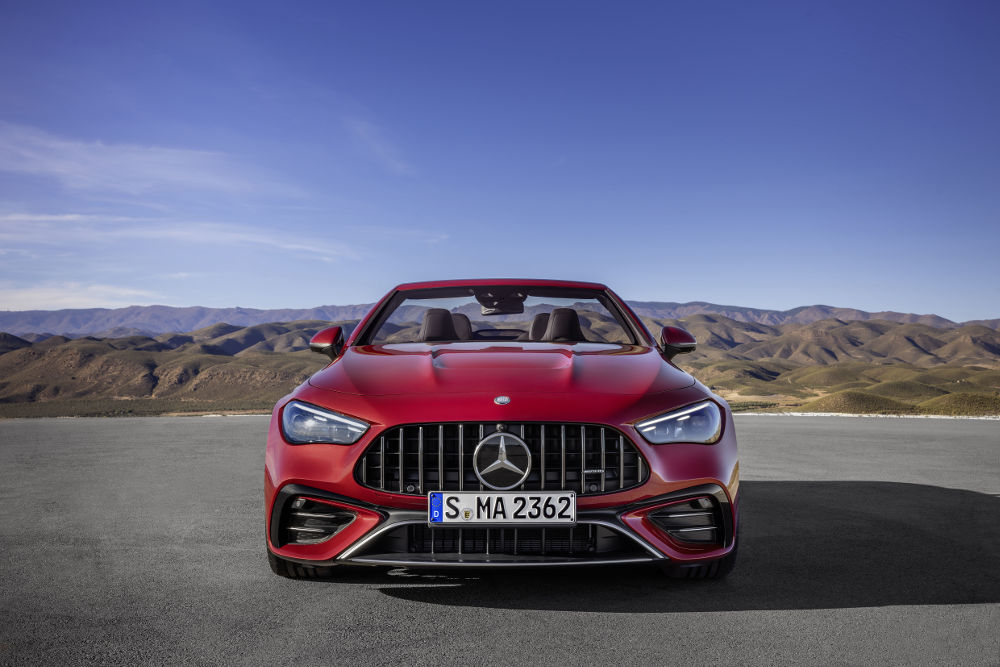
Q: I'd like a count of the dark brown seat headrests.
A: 4